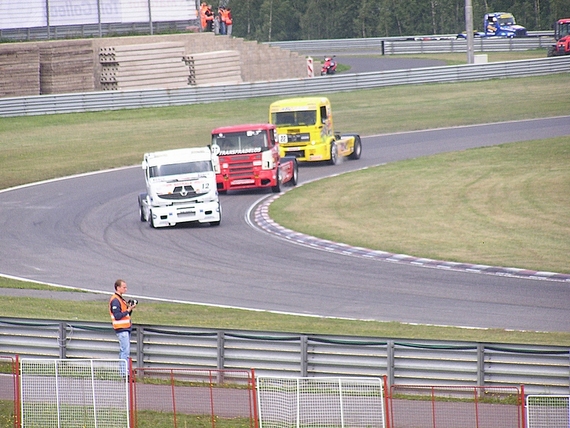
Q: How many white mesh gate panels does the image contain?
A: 3